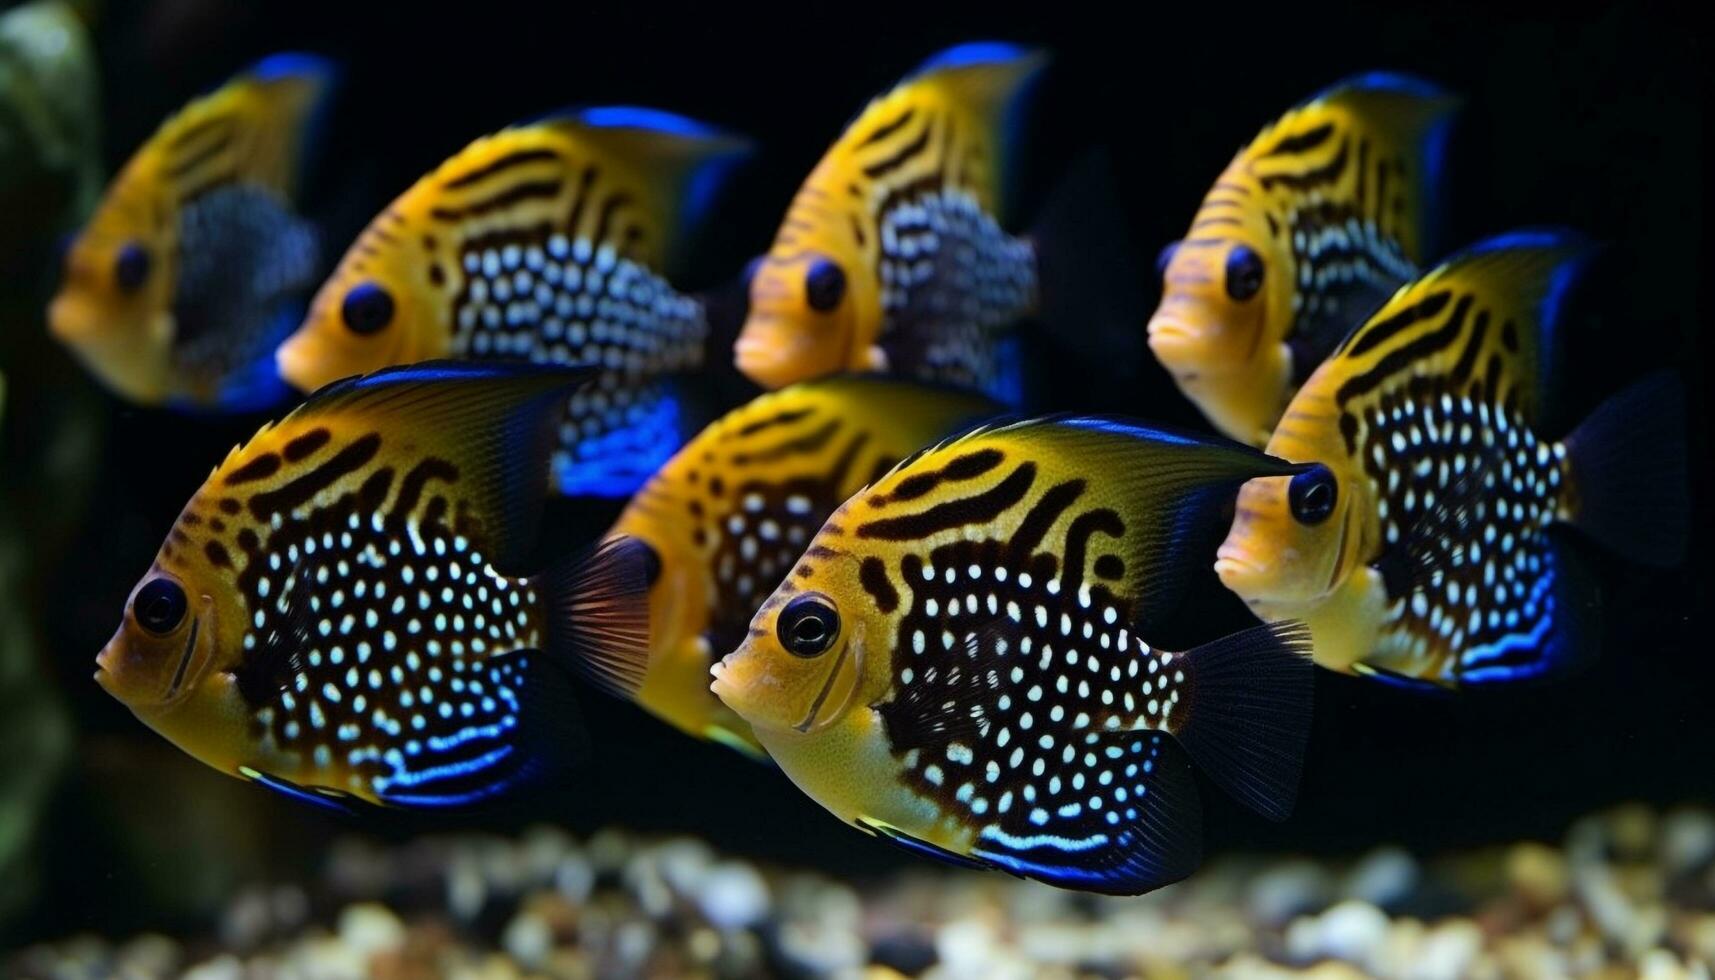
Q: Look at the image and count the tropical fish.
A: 8